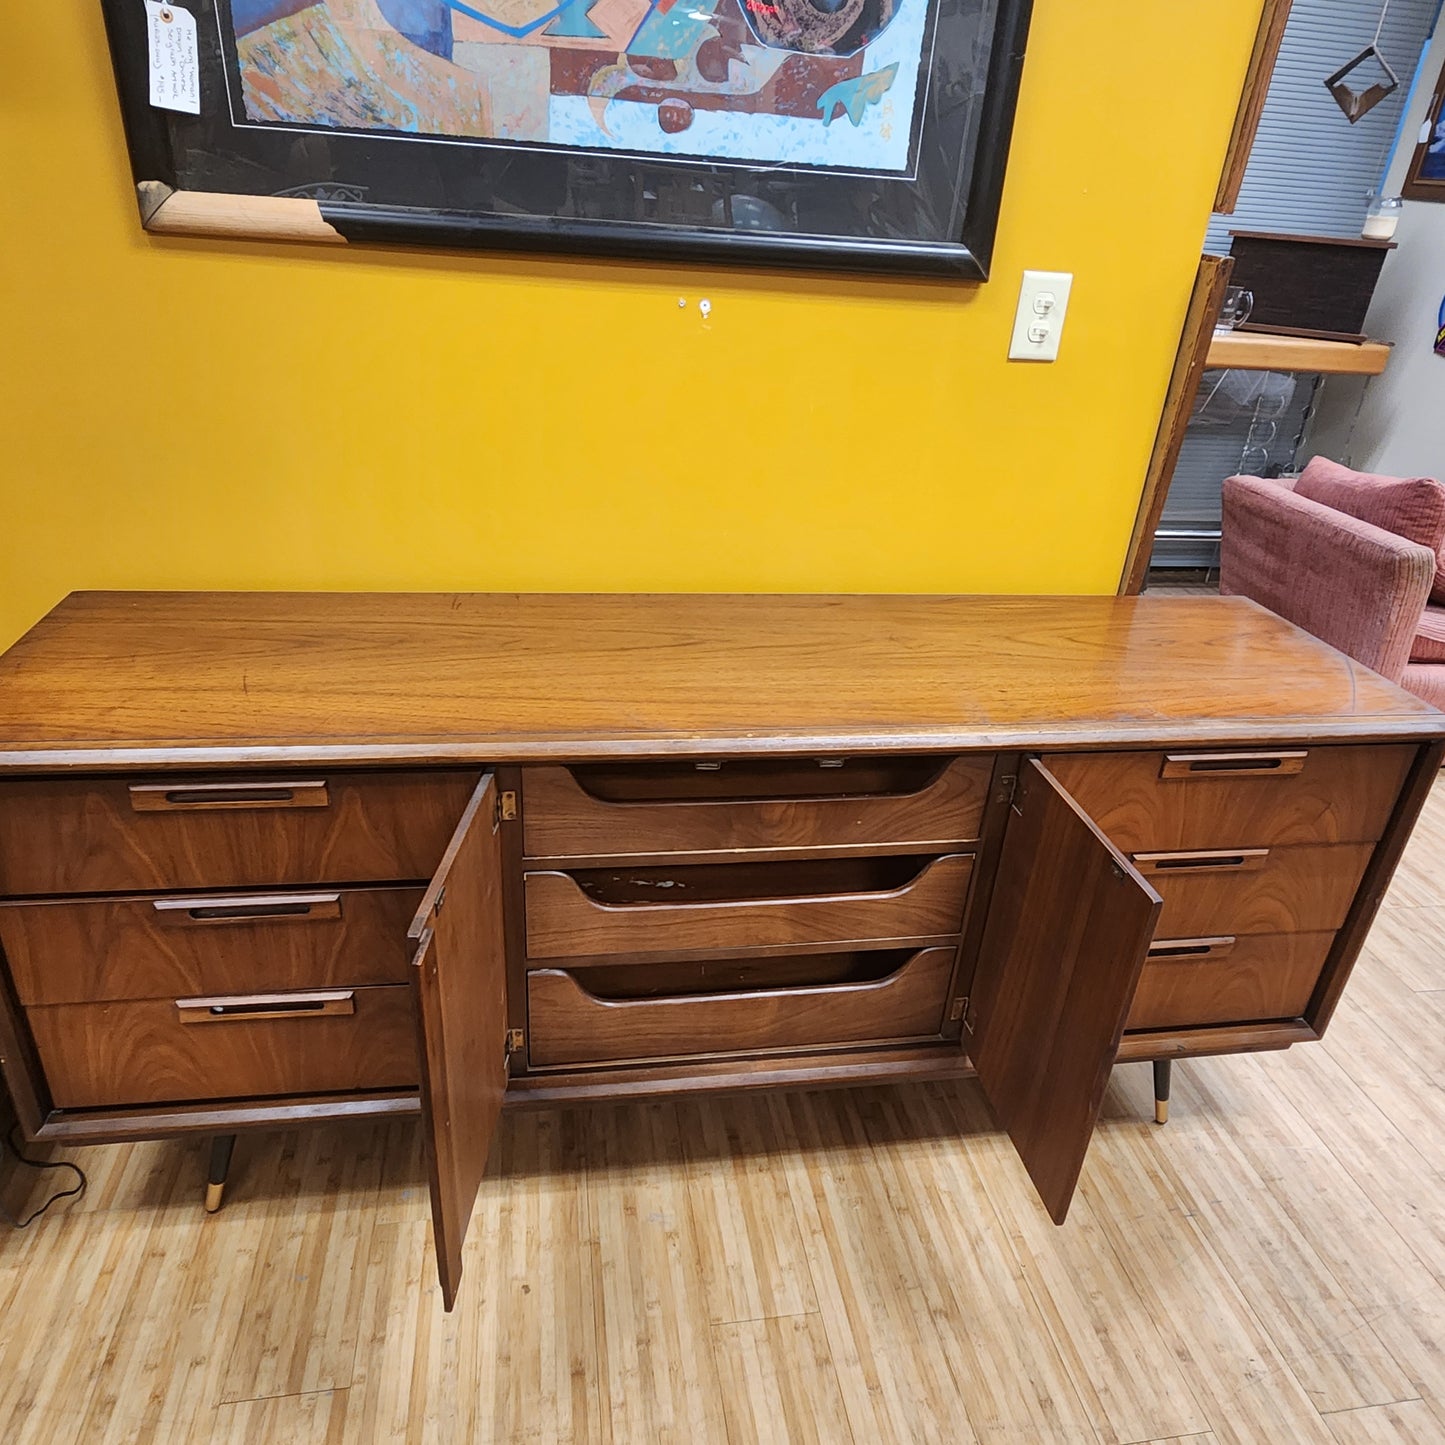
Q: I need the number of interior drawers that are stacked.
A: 3